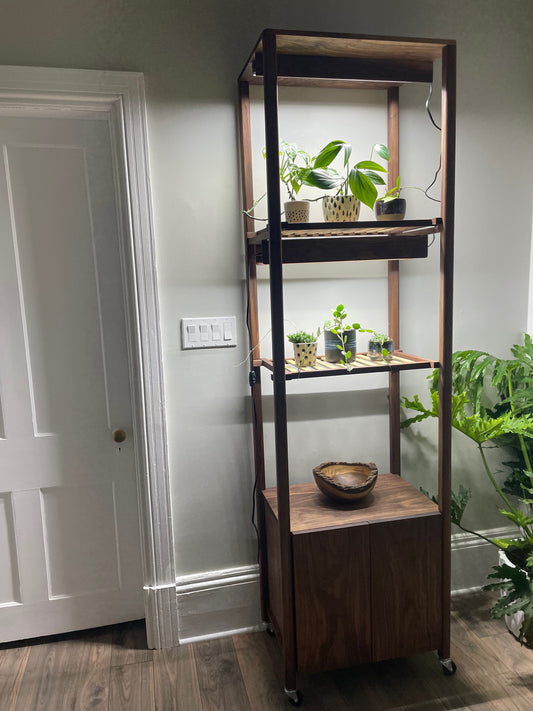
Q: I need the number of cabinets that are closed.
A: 2